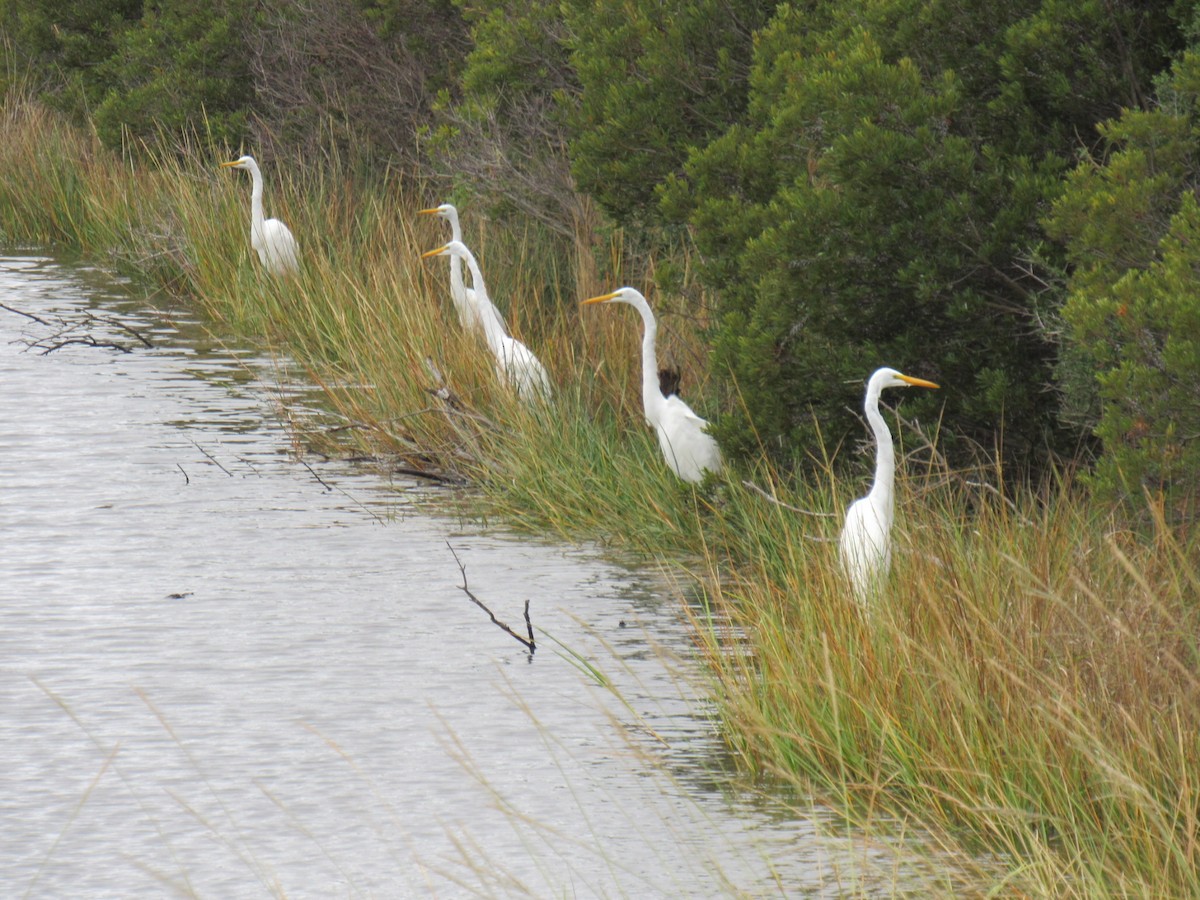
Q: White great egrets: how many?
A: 5